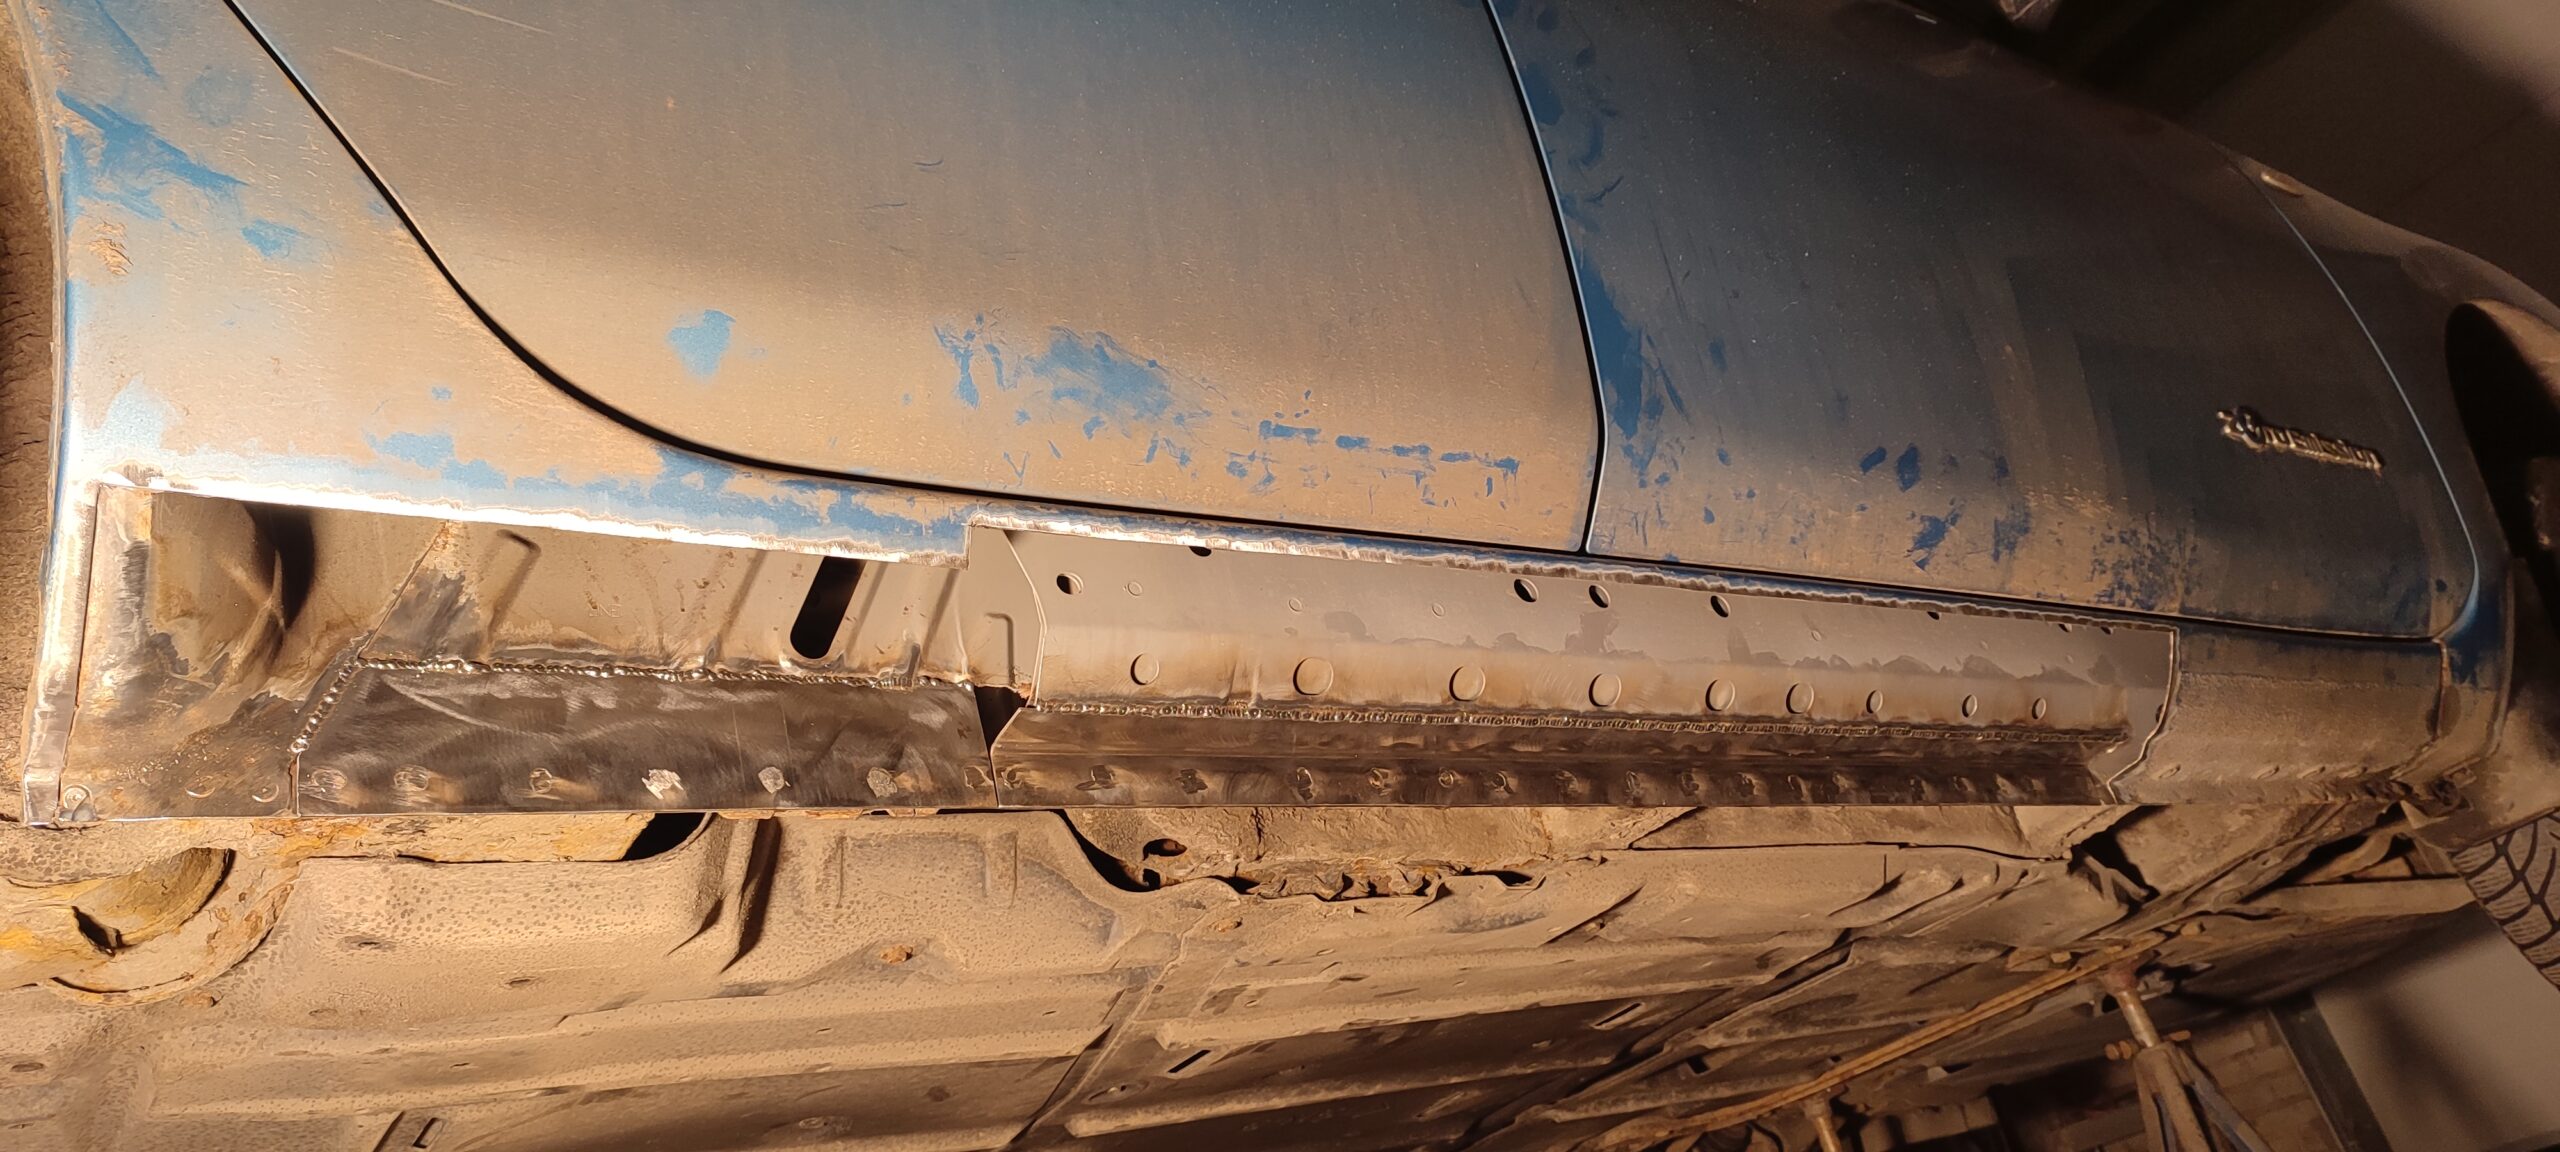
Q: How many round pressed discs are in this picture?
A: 9